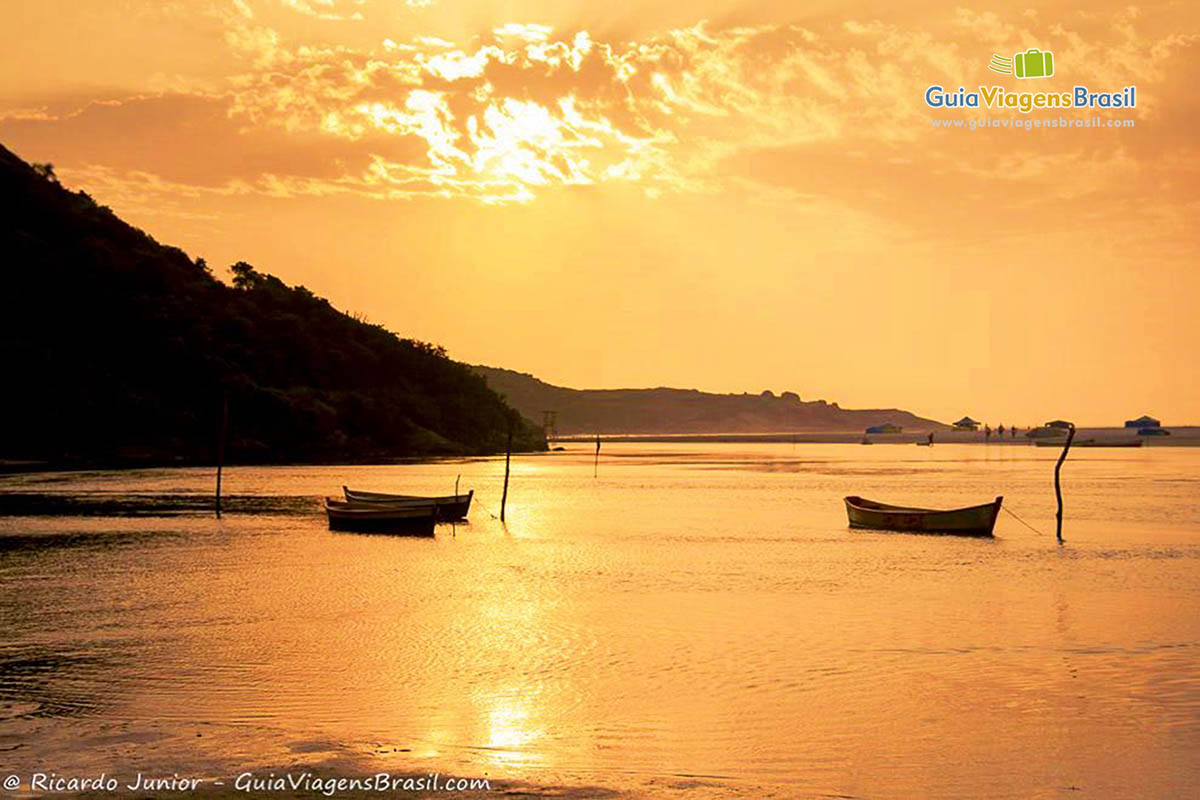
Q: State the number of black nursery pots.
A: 0